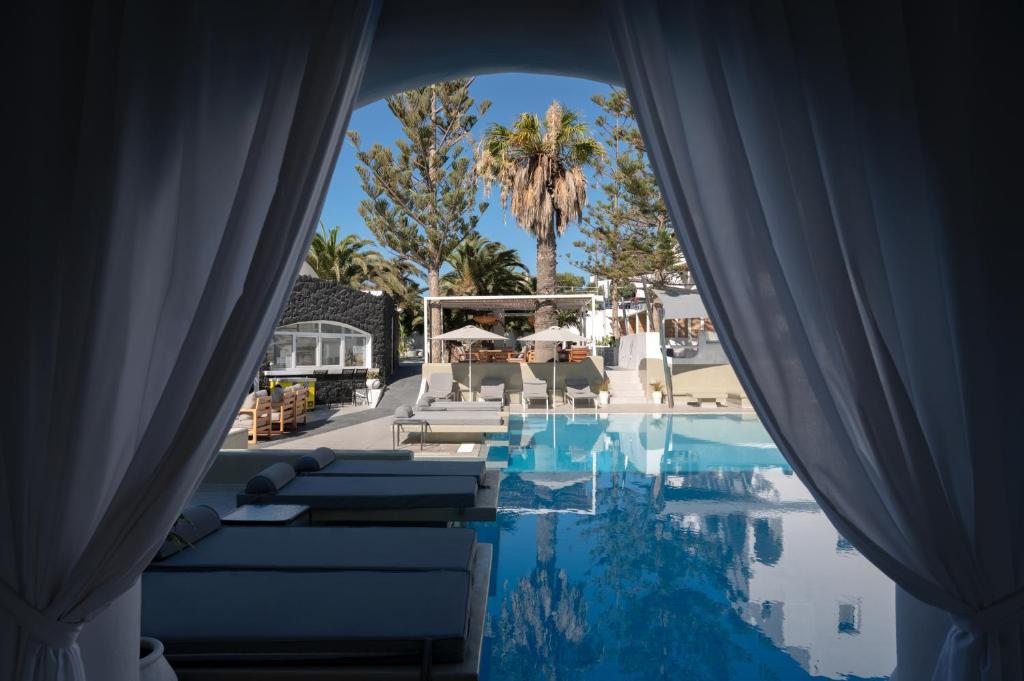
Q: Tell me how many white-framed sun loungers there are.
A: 4